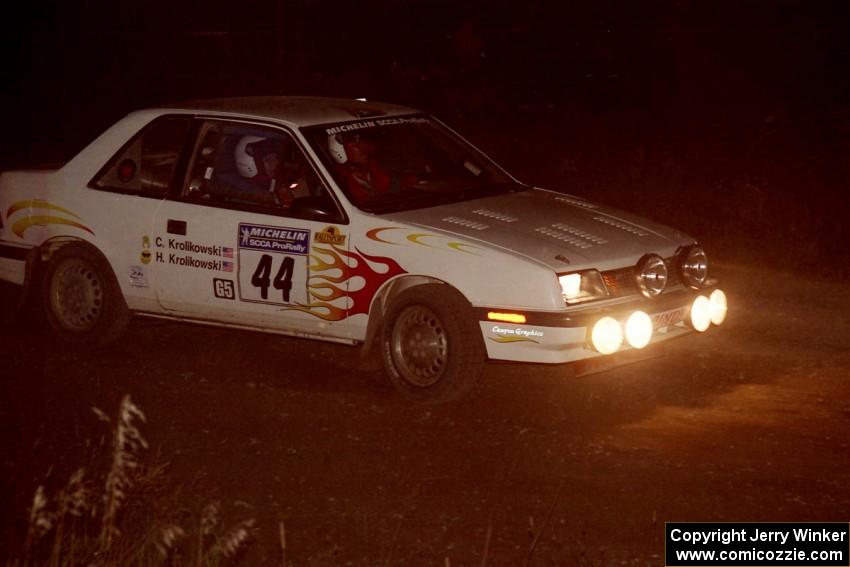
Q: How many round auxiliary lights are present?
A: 6